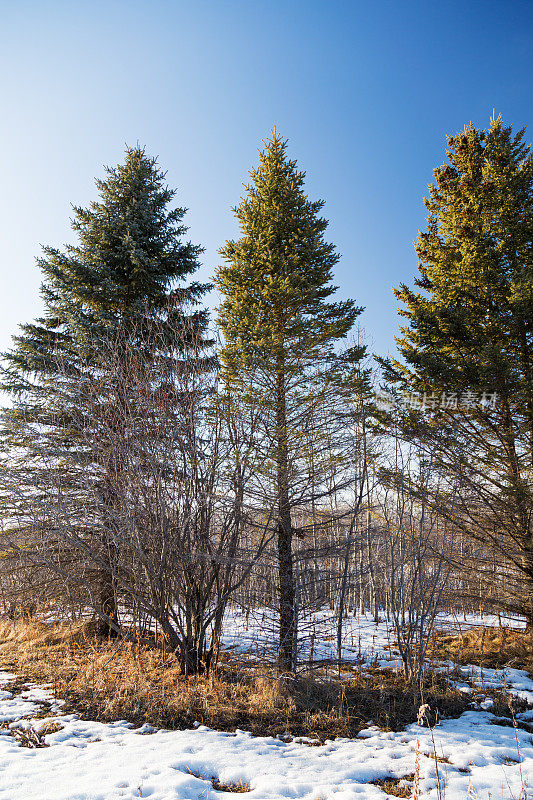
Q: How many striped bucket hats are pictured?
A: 0